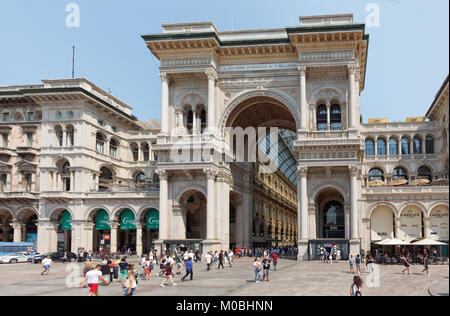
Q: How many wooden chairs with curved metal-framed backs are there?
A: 0